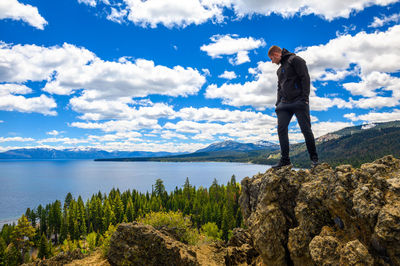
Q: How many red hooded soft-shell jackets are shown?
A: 0